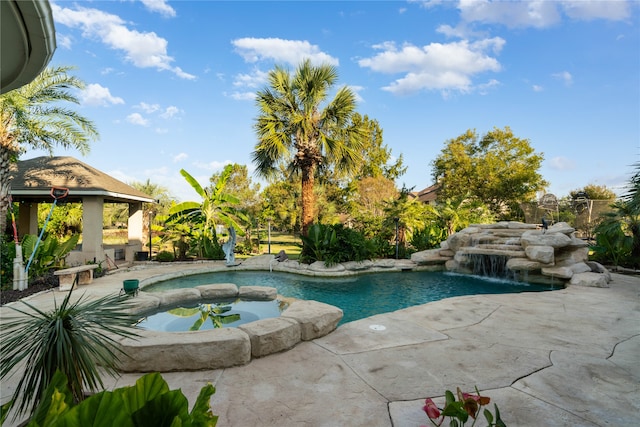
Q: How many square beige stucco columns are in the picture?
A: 3